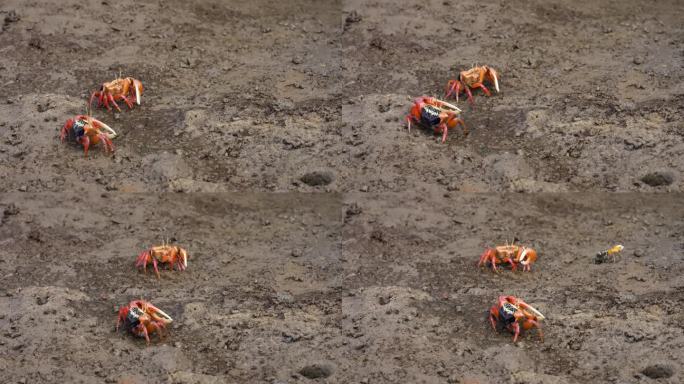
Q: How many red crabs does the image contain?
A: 8